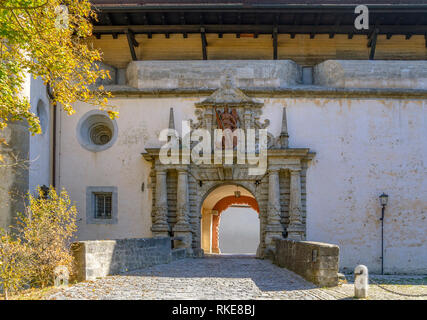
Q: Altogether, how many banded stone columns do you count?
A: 4